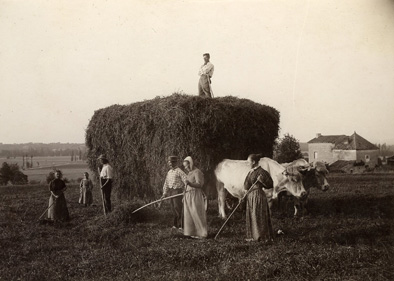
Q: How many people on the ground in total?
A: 6